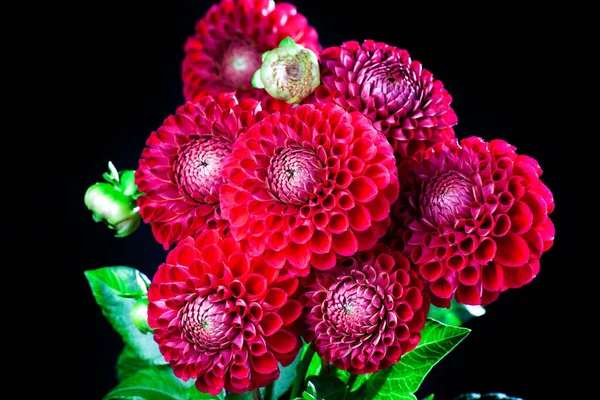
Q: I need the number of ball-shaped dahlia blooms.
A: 7